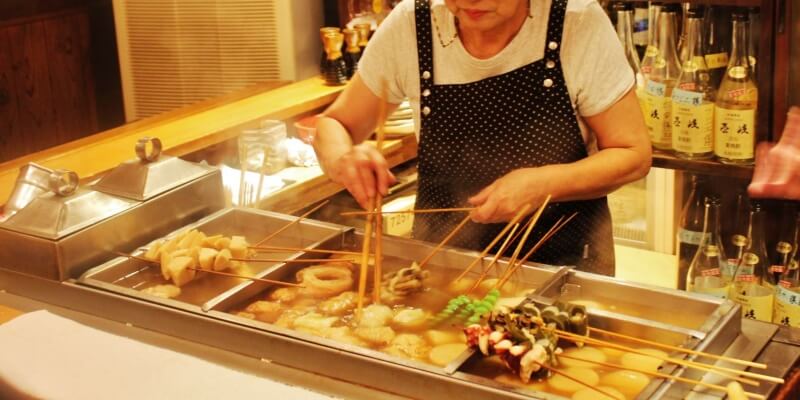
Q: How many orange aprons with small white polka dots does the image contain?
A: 0